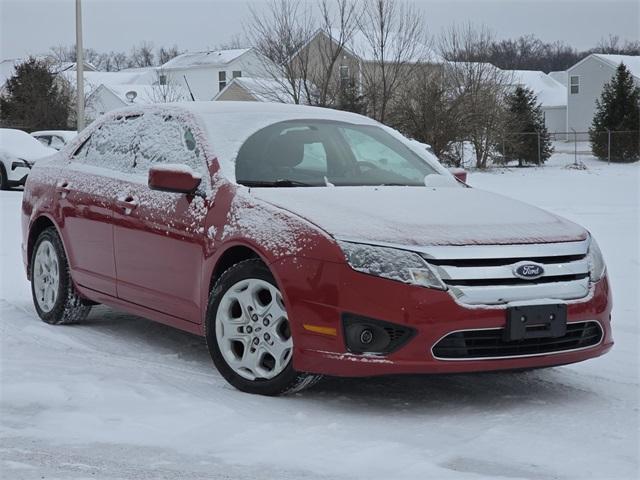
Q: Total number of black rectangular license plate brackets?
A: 1